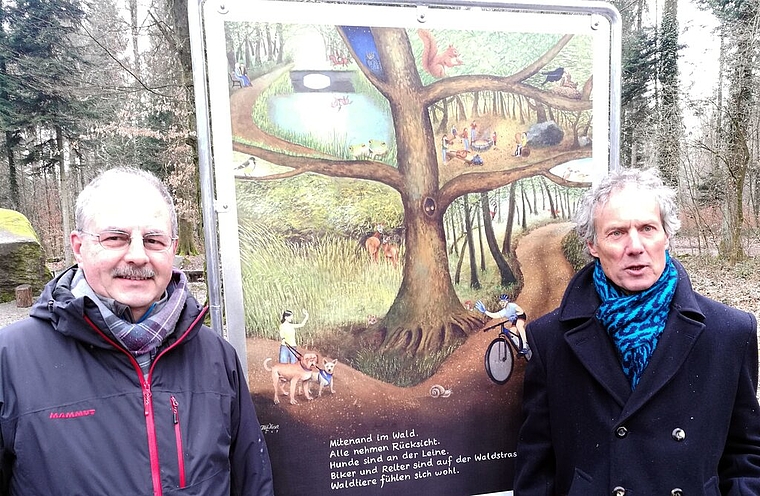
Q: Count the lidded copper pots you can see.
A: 0